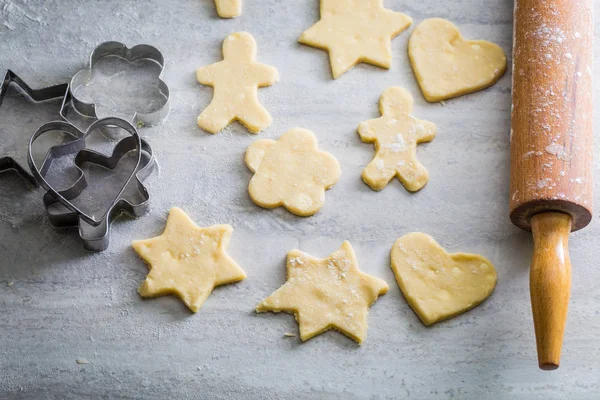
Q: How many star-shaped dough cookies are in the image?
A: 3